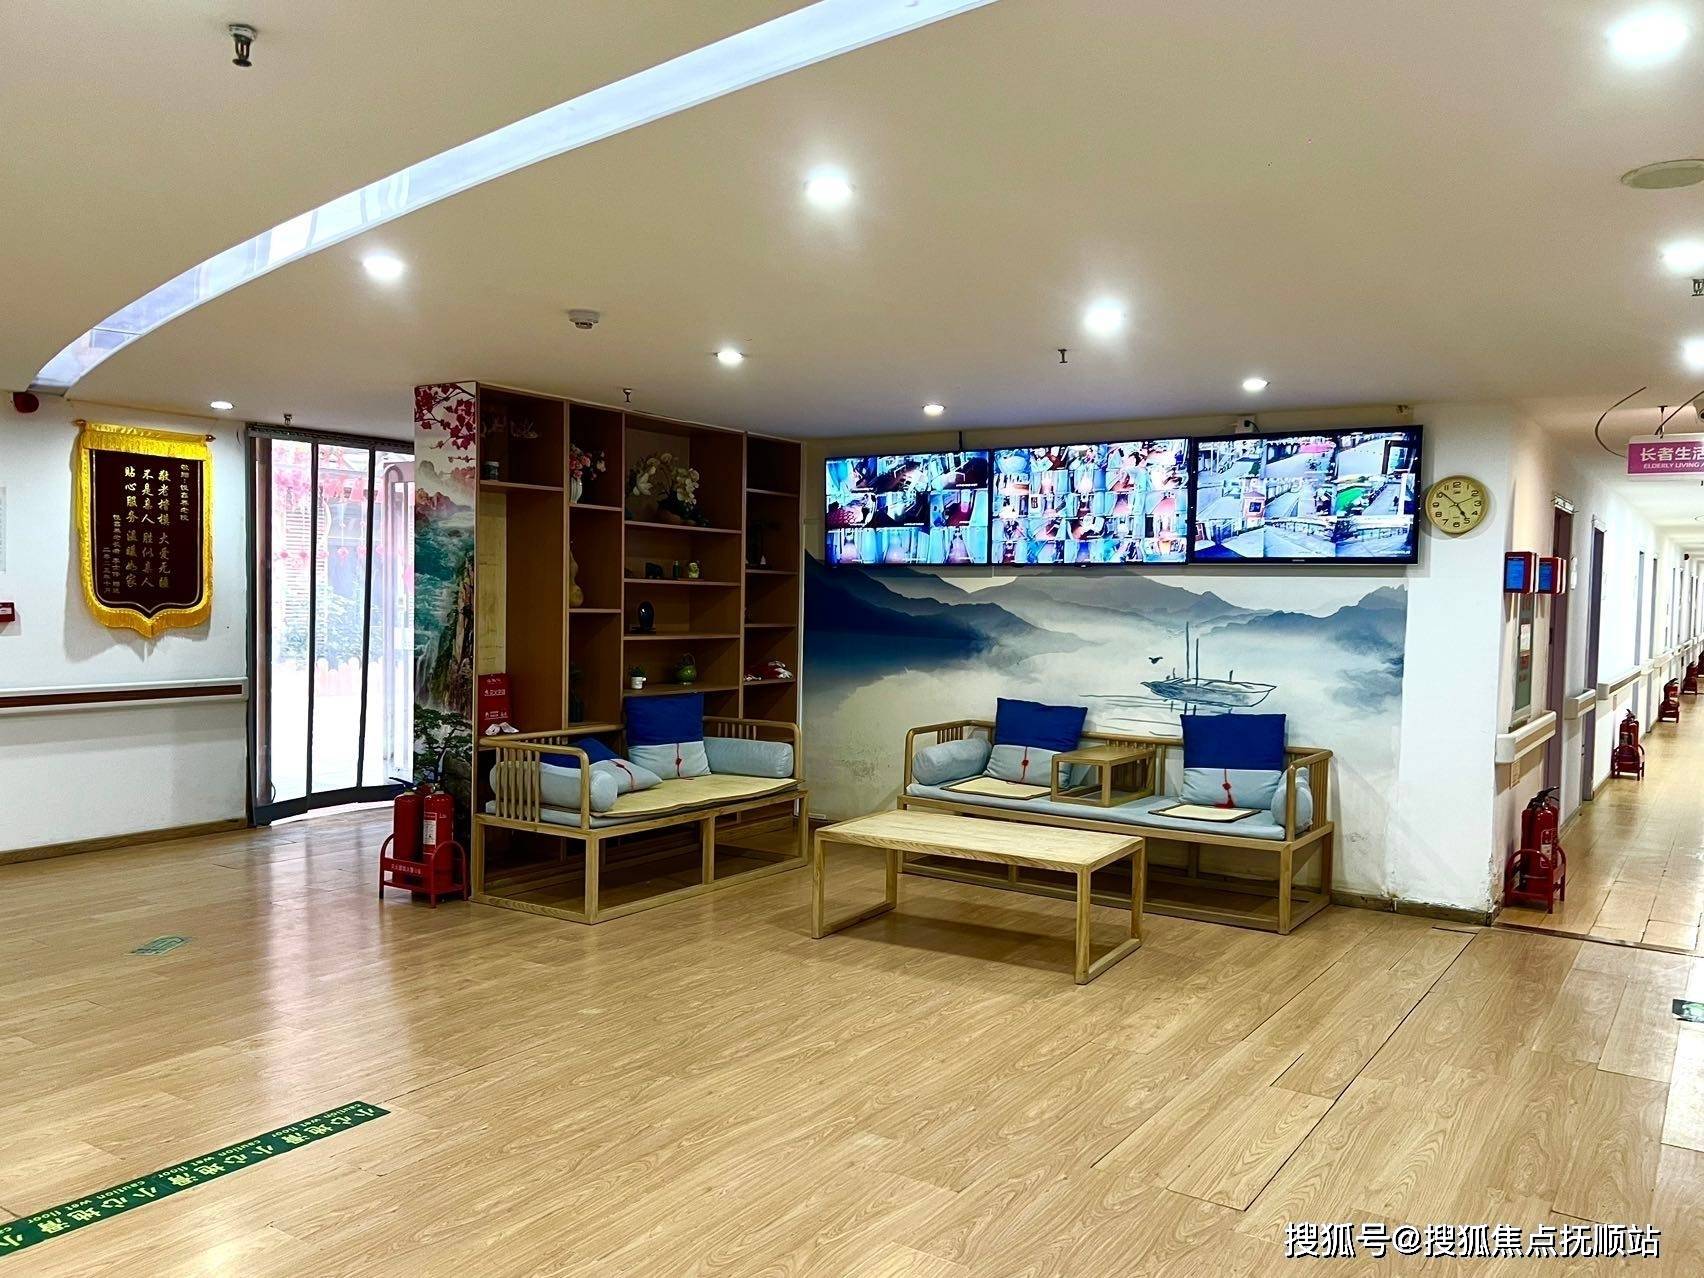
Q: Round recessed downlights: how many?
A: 10